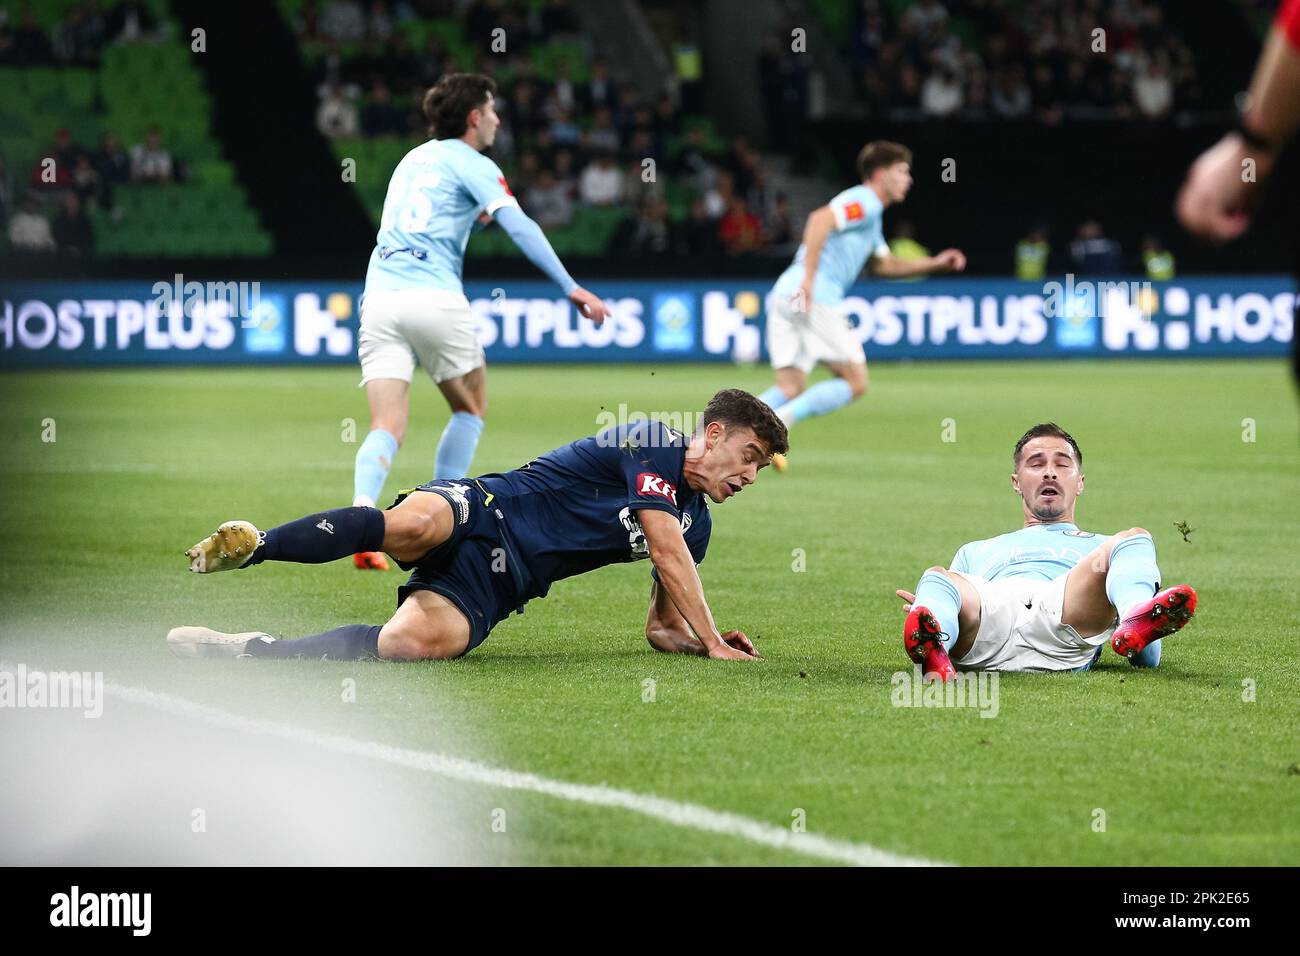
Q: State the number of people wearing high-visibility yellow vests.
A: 4